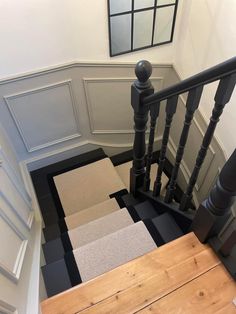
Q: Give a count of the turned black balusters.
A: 4